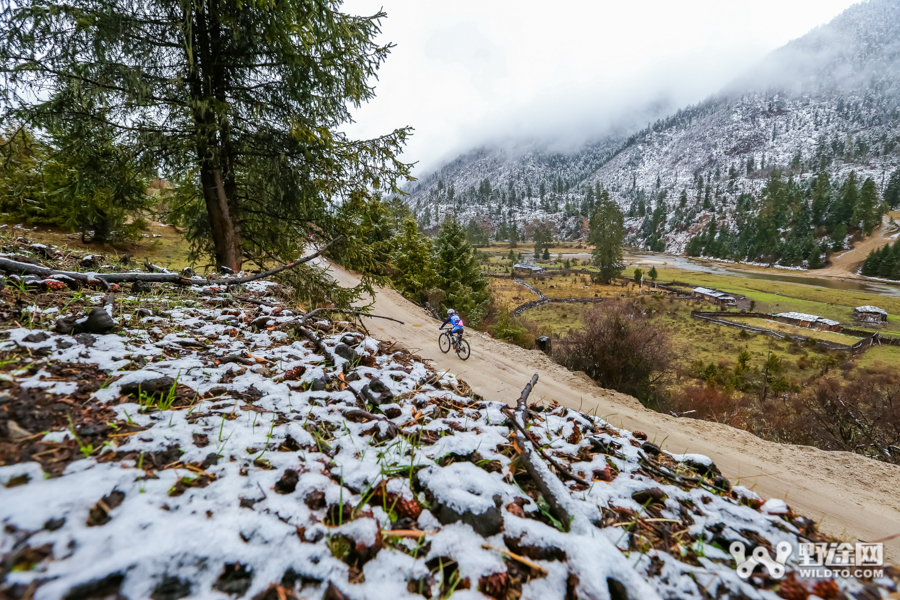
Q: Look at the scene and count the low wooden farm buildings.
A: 4